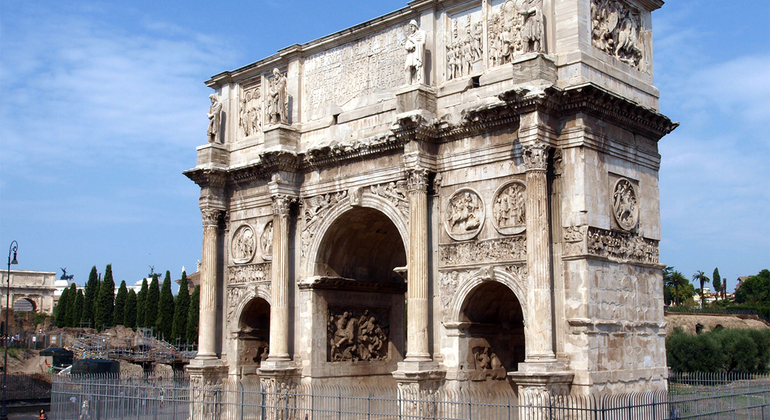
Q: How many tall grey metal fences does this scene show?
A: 1